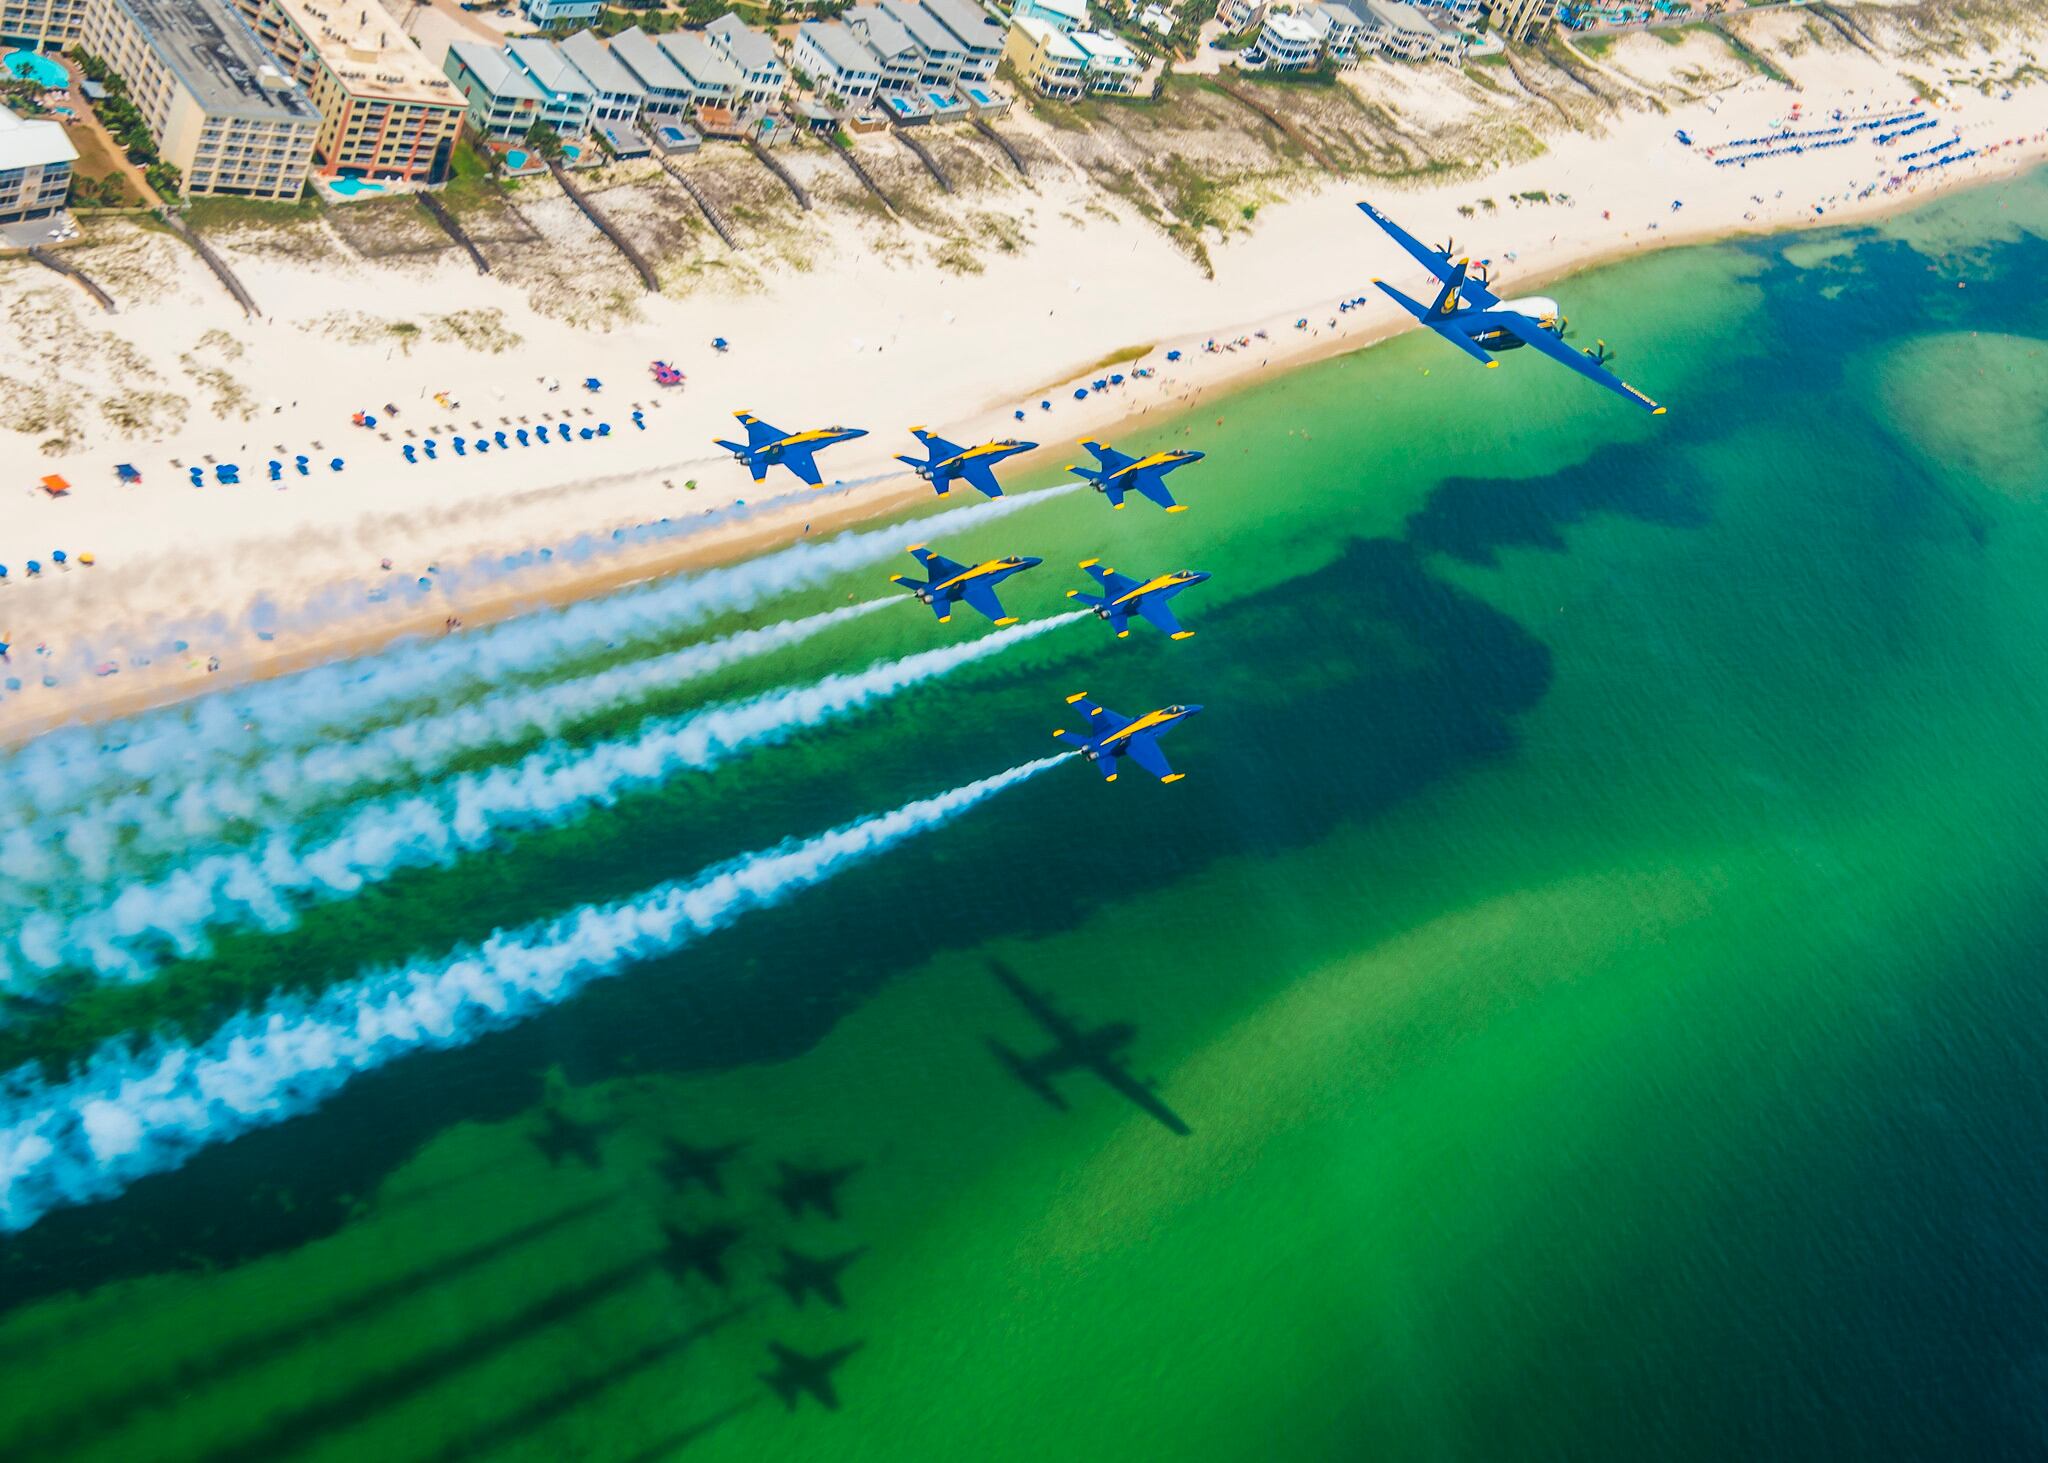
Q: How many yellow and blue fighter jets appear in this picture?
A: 6